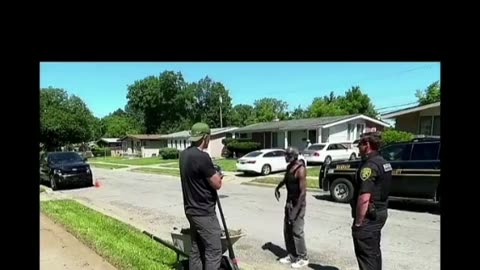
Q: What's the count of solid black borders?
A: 3